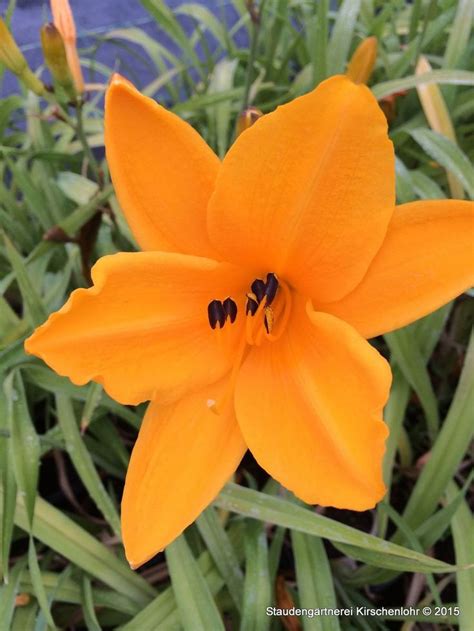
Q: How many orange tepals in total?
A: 6